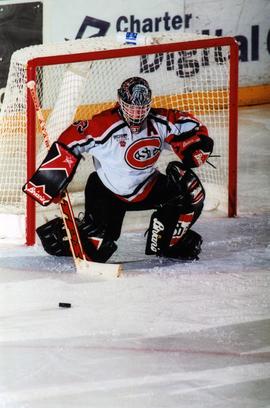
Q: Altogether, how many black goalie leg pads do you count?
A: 2